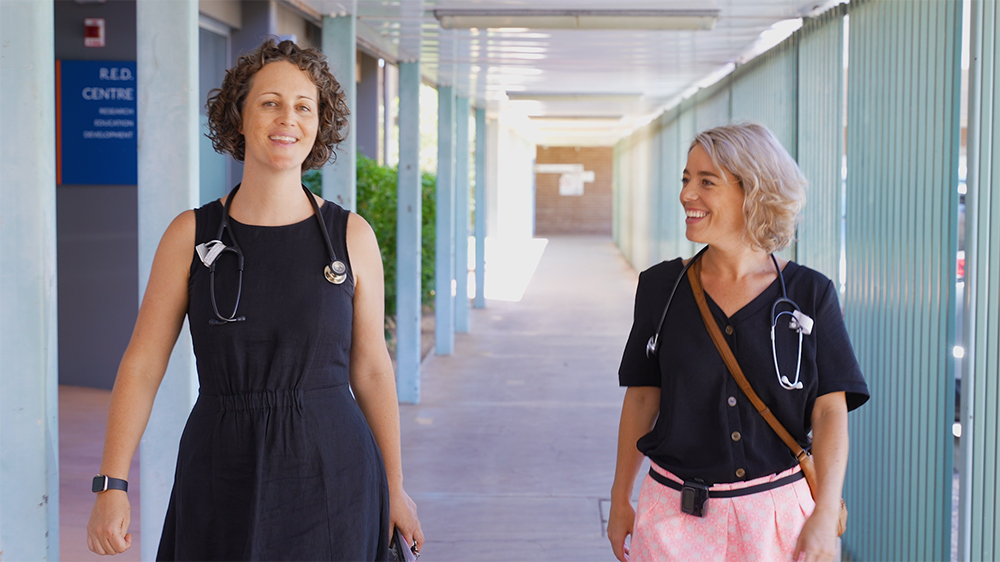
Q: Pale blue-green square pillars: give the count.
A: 7